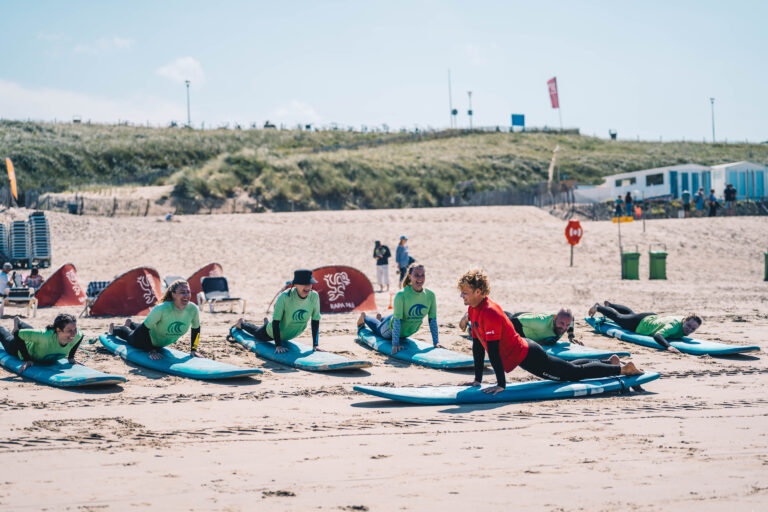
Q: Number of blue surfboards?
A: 7